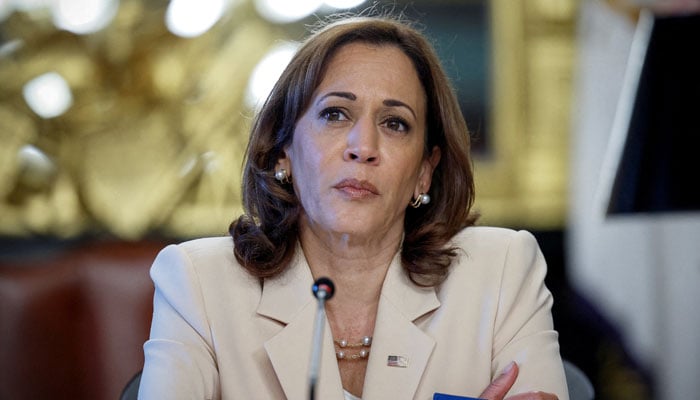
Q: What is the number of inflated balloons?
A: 0